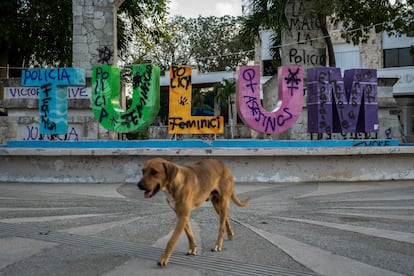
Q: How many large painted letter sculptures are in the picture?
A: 5